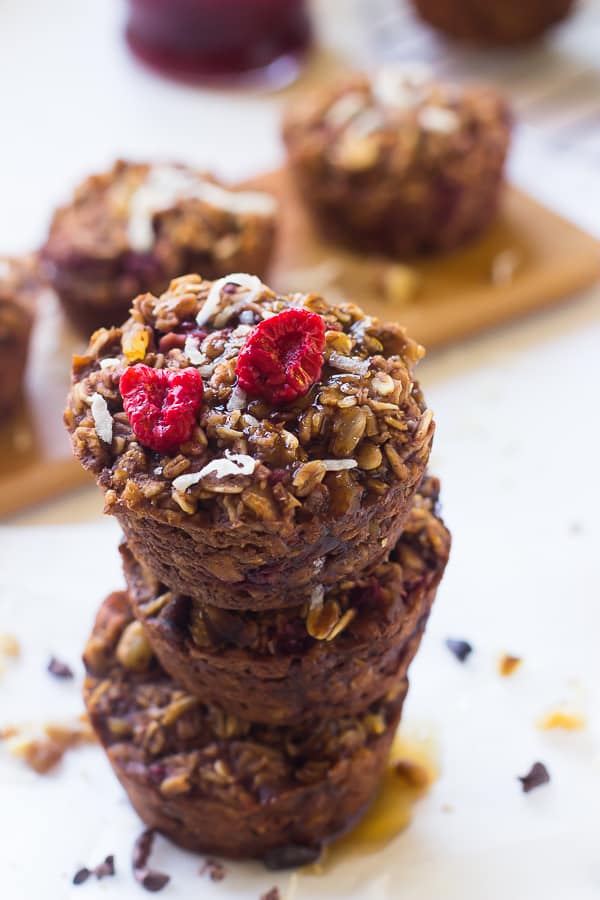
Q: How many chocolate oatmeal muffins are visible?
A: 7